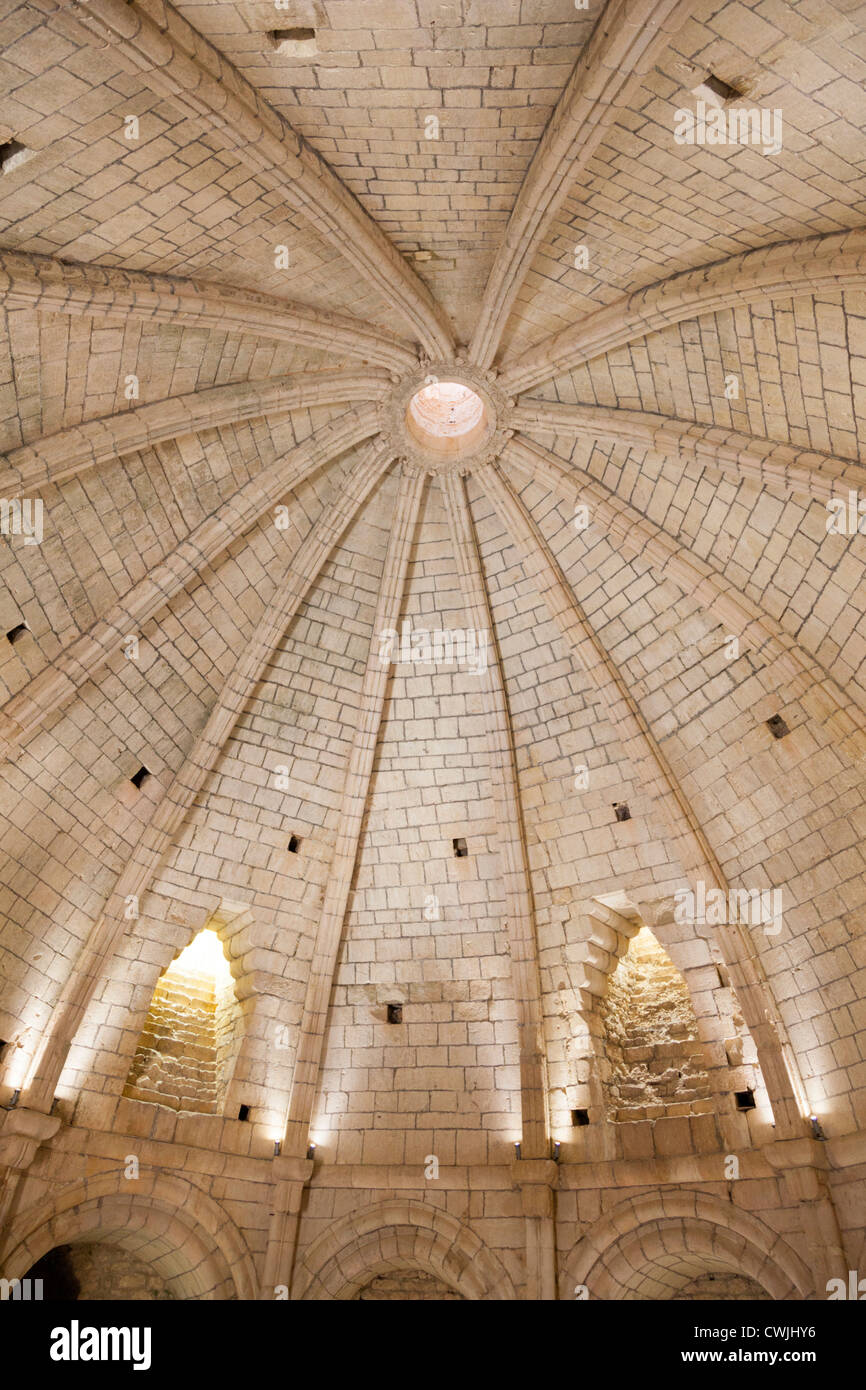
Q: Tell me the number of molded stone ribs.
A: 12